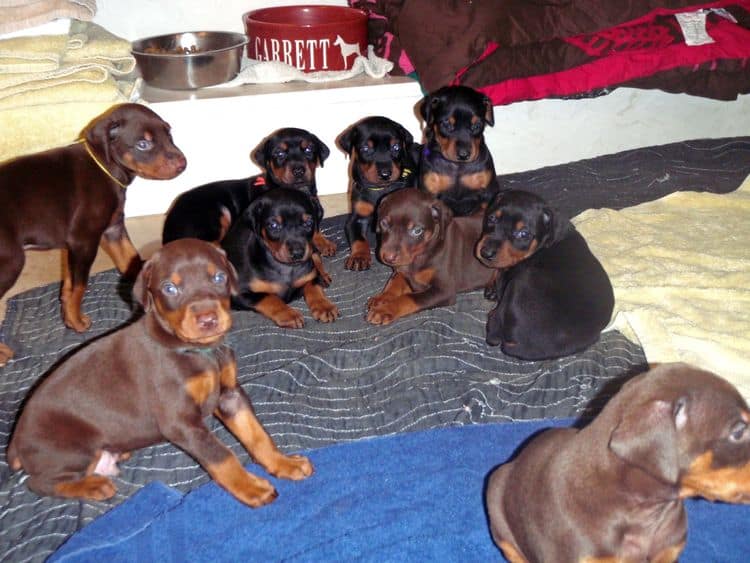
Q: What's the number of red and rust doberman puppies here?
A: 4